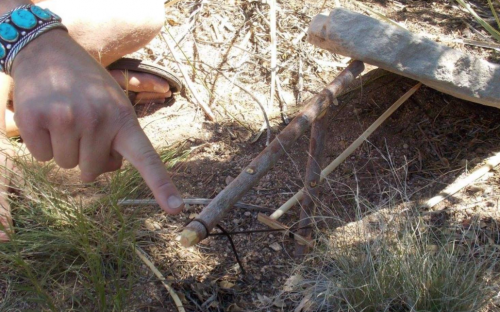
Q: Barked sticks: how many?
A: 2